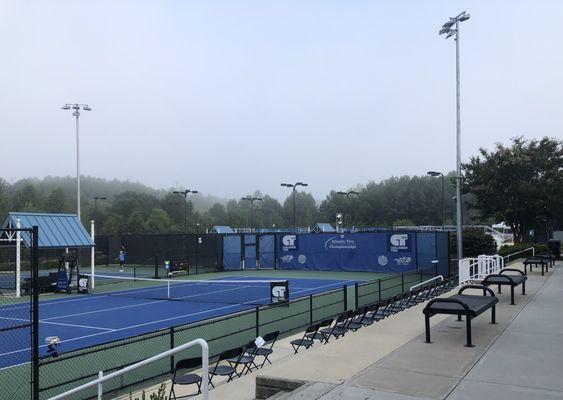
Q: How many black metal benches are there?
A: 4